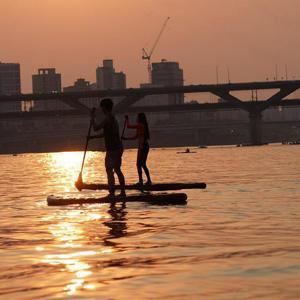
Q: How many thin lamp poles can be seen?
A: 4